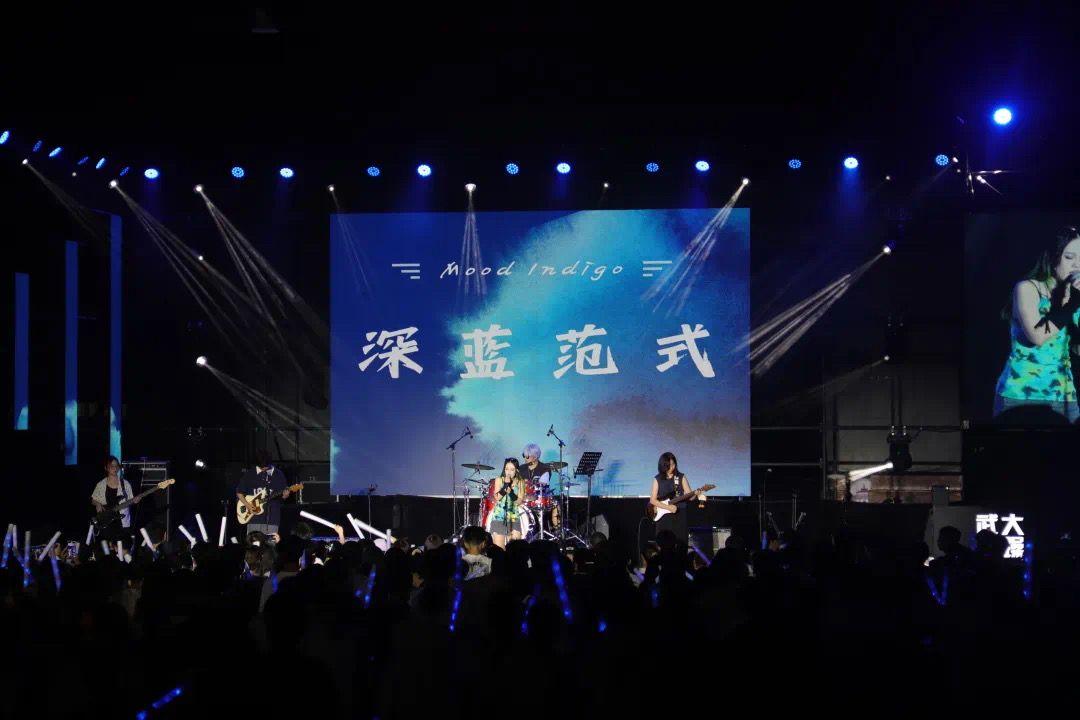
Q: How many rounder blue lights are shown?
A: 13